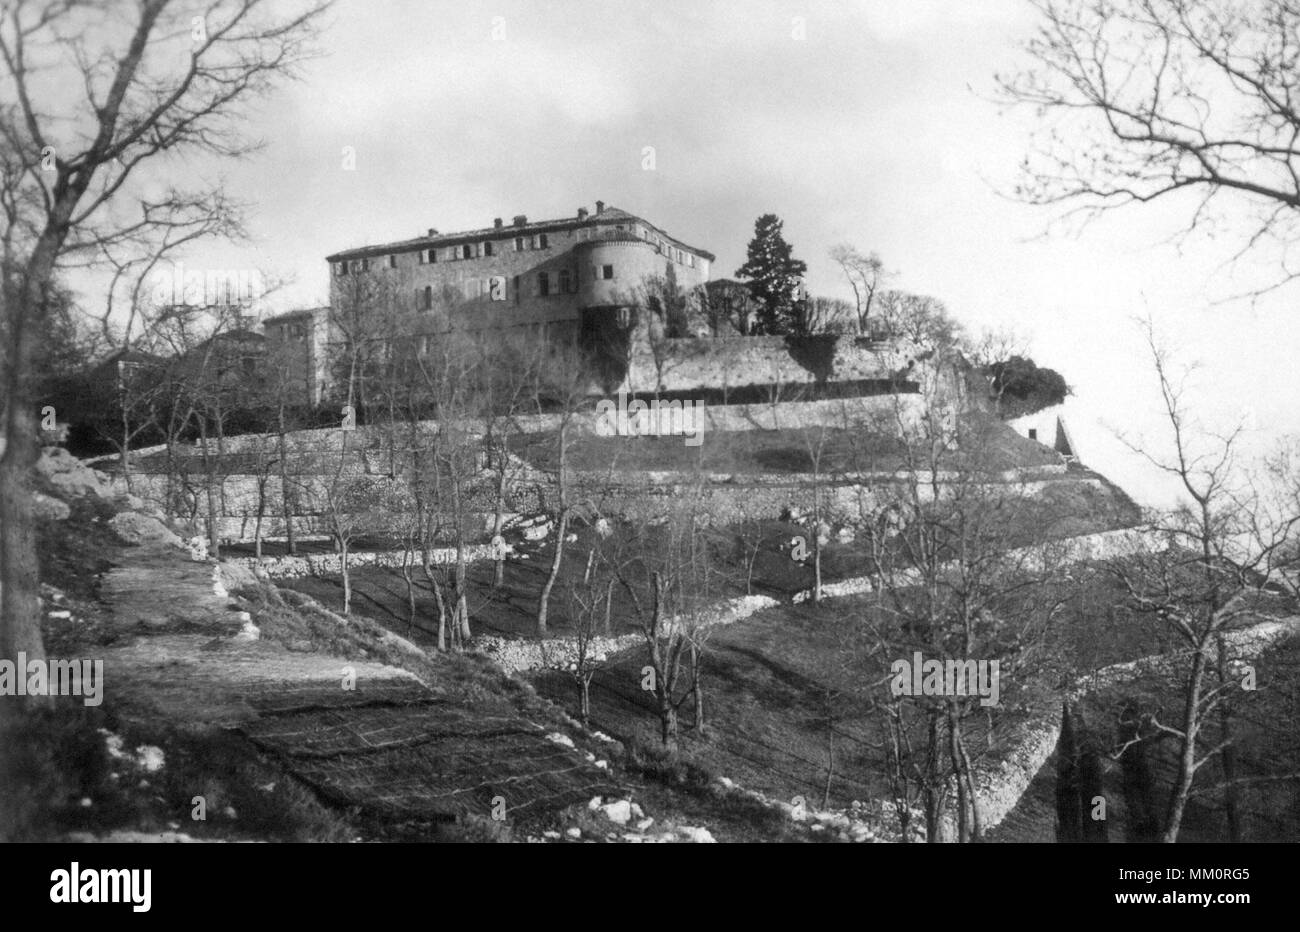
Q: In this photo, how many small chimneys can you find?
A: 5